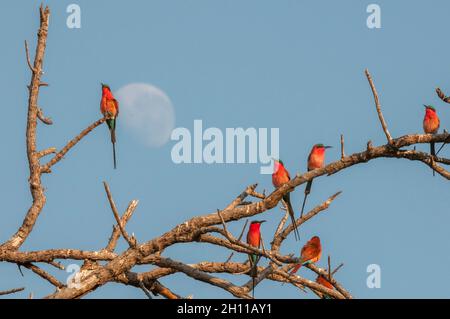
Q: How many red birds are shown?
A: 7